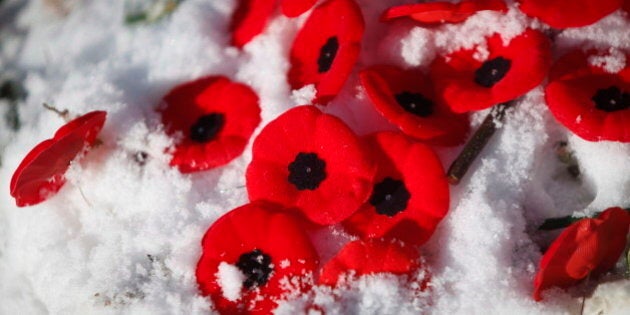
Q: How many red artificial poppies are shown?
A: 15